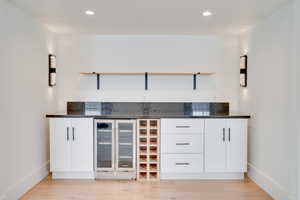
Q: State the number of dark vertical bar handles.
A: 4